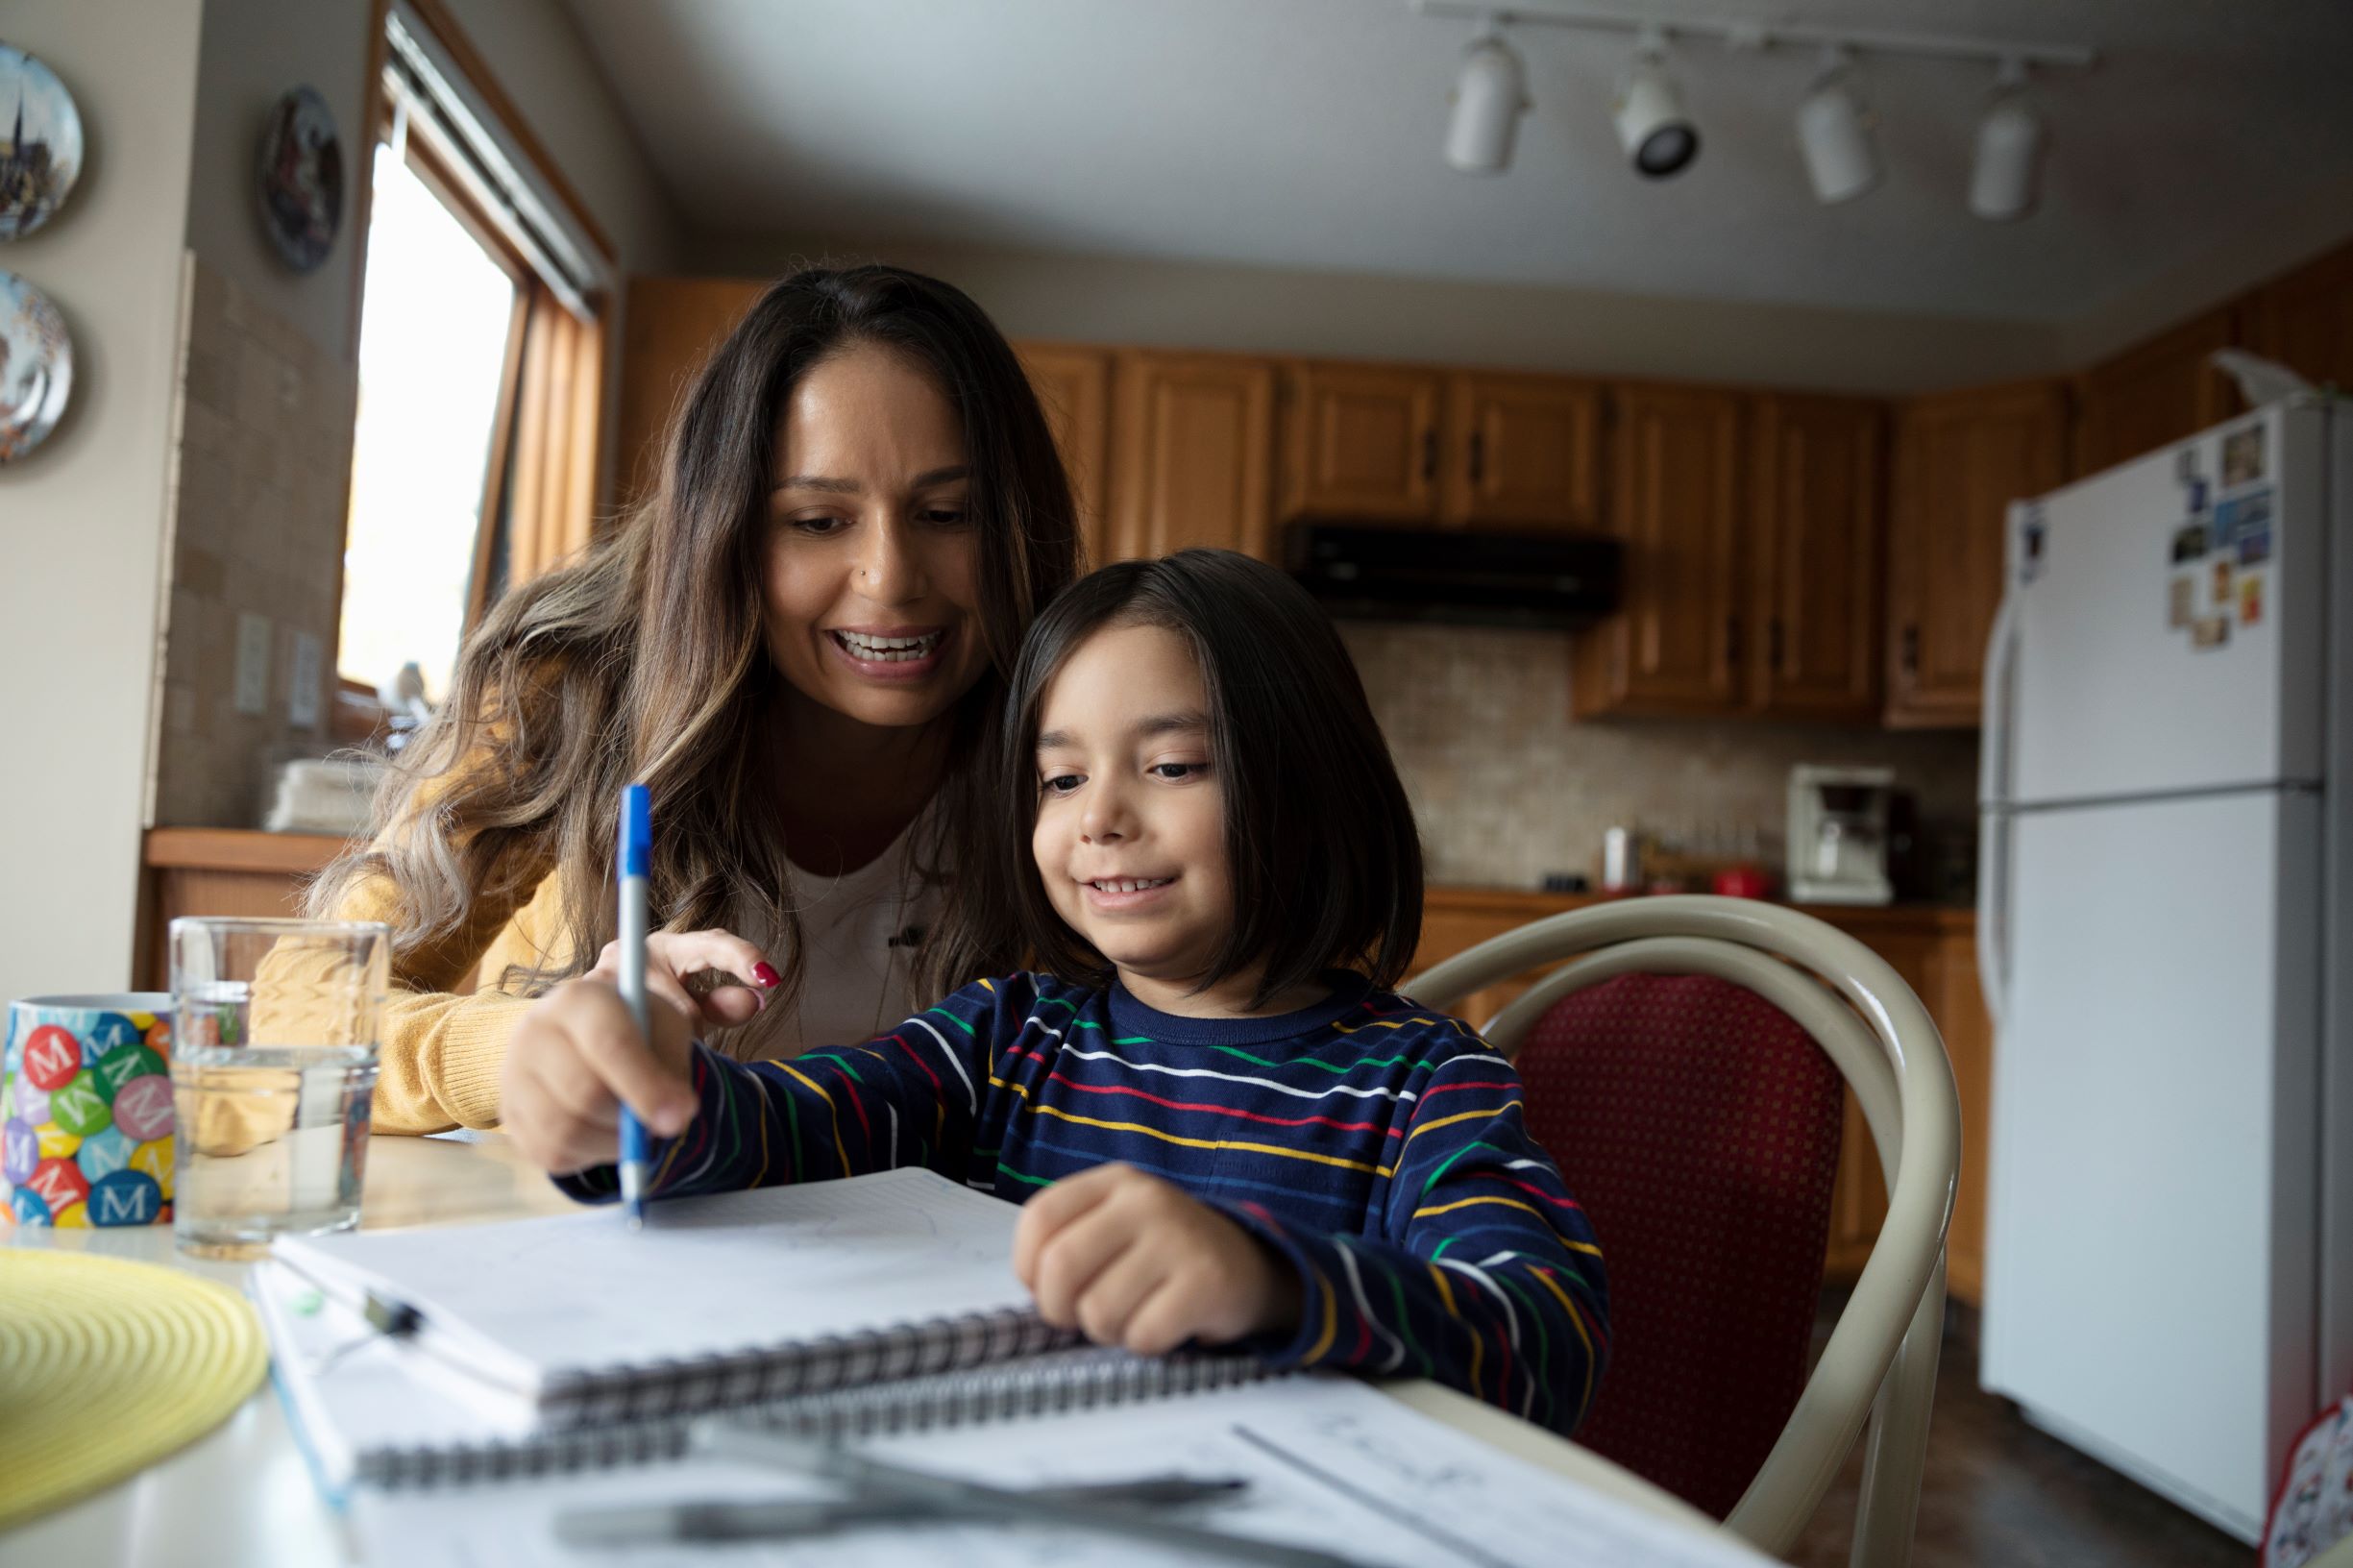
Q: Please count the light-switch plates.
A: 2